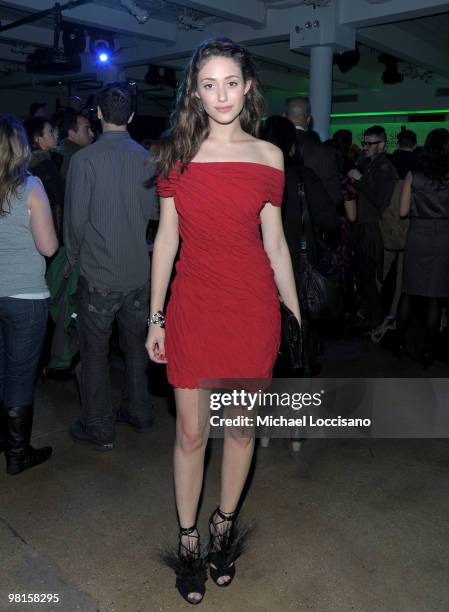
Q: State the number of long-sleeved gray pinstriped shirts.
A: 1